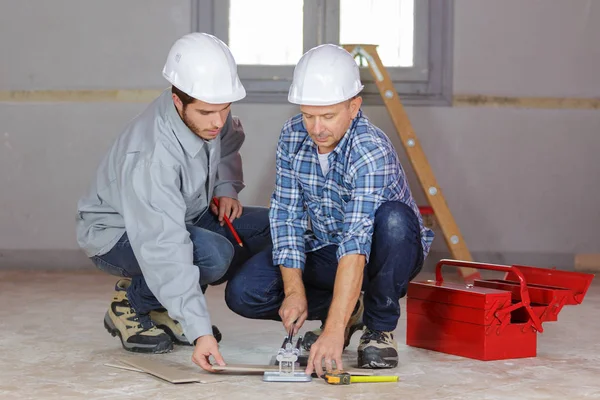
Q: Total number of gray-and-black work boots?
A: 4